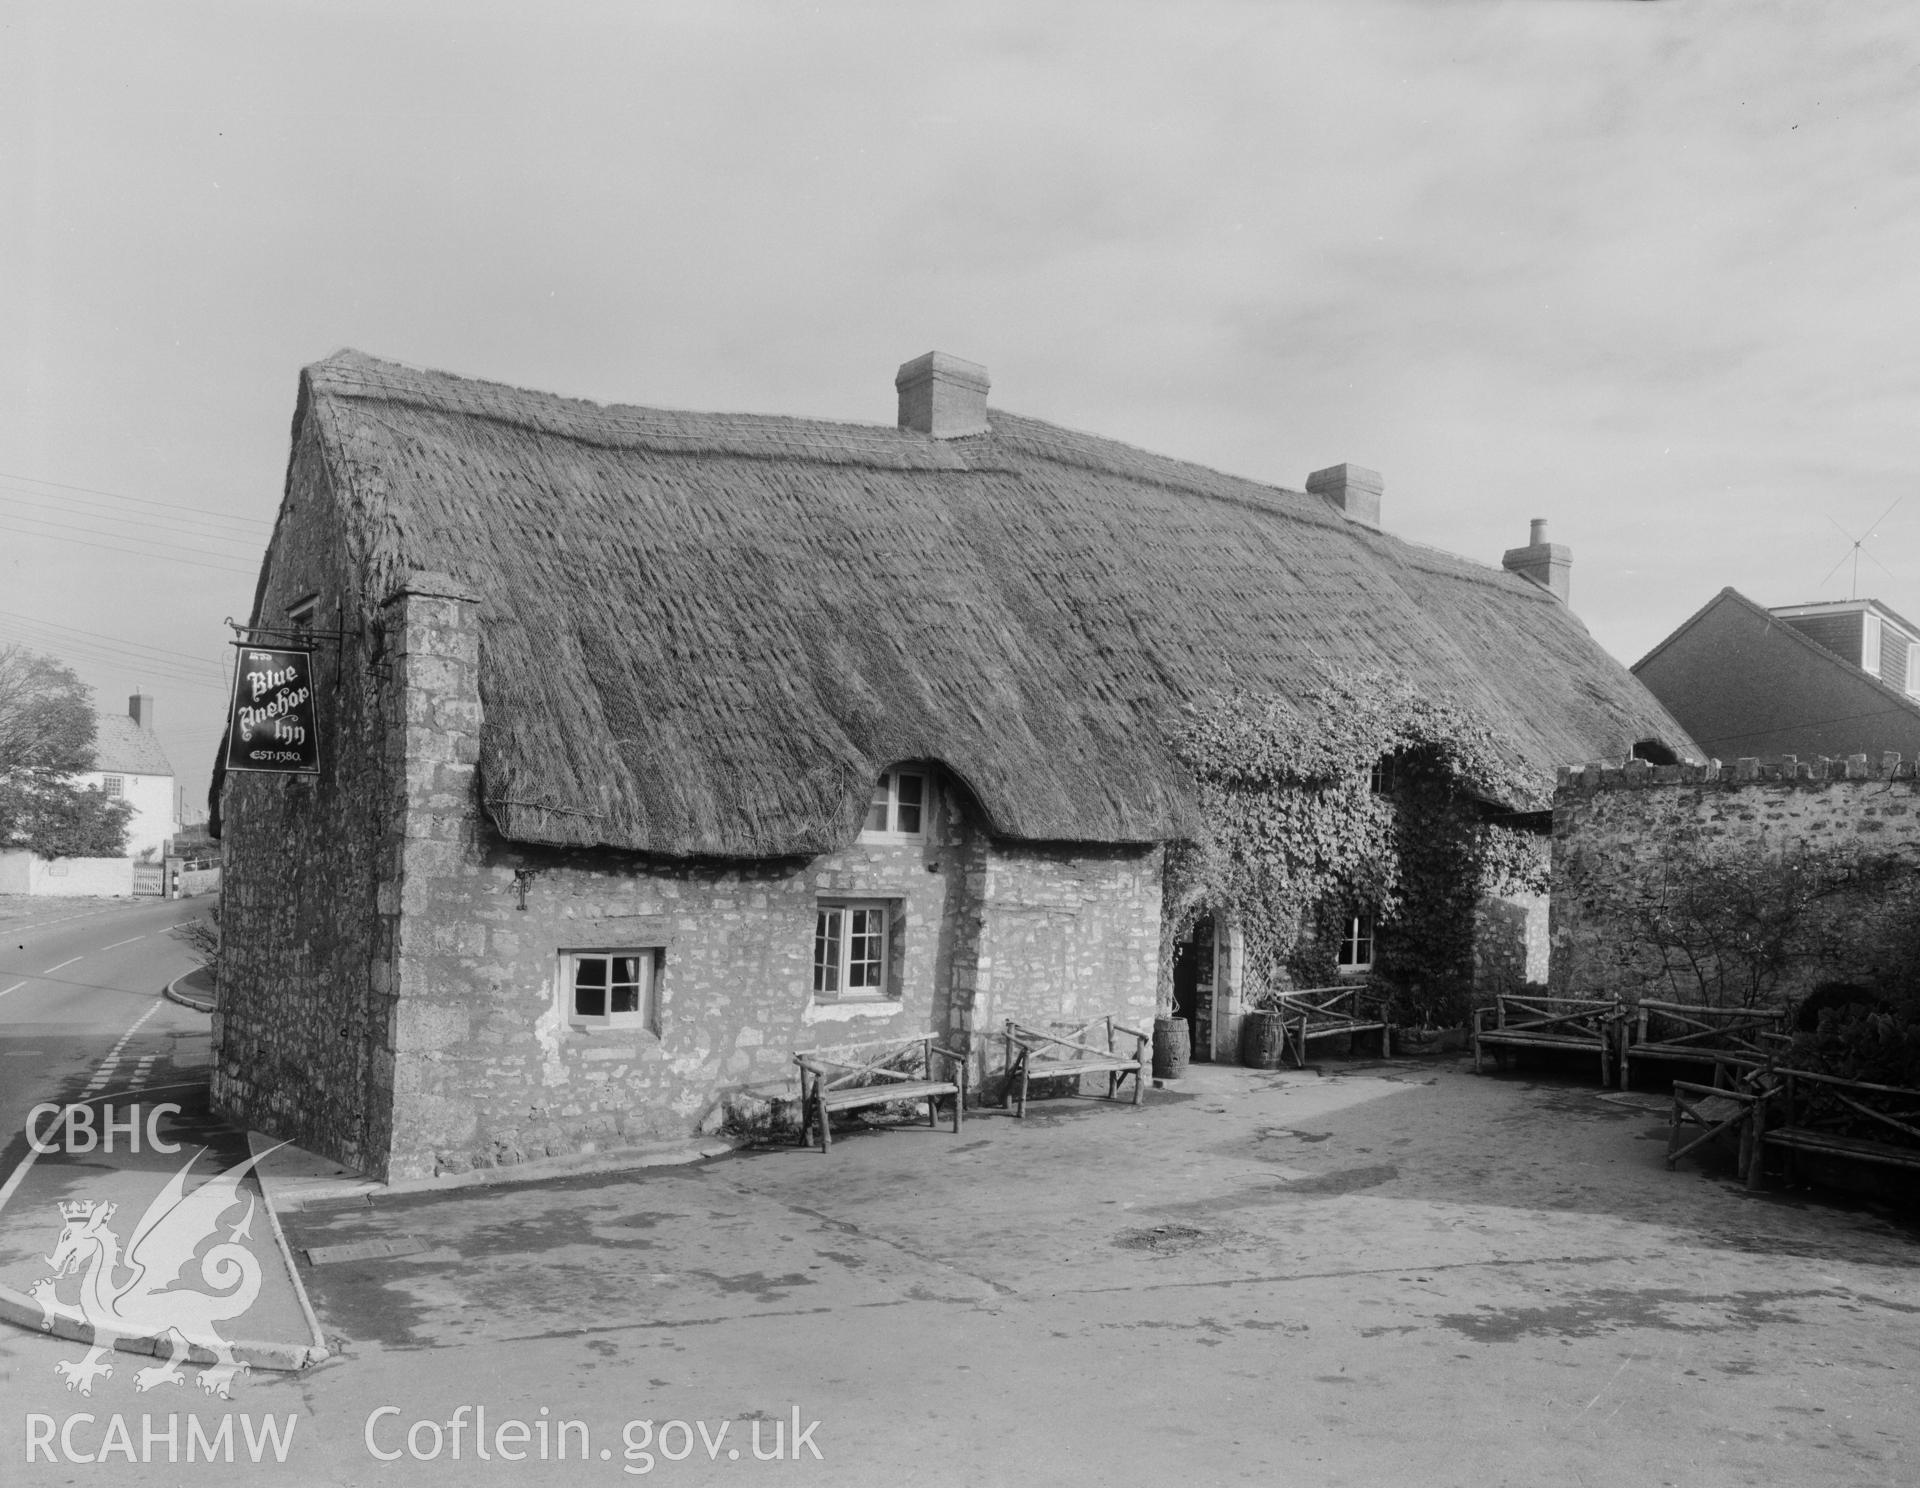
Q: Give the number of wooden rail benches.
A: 7